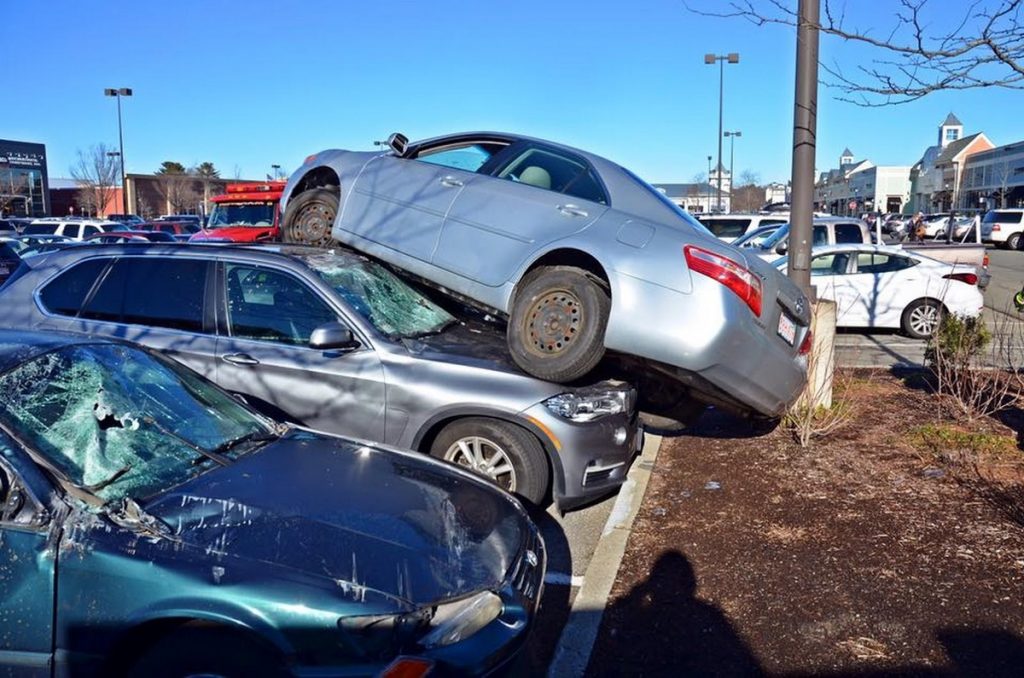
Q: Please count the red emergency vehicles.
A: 1